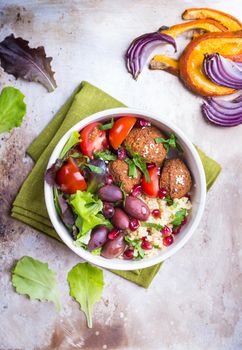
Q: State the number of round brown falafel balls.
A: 3